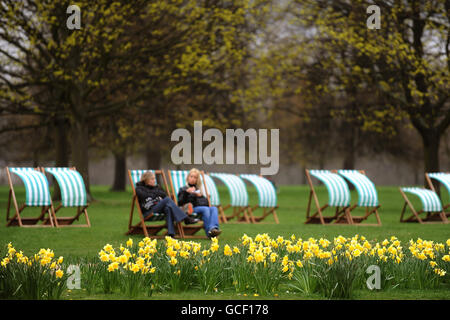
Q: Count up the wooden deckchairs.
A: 11